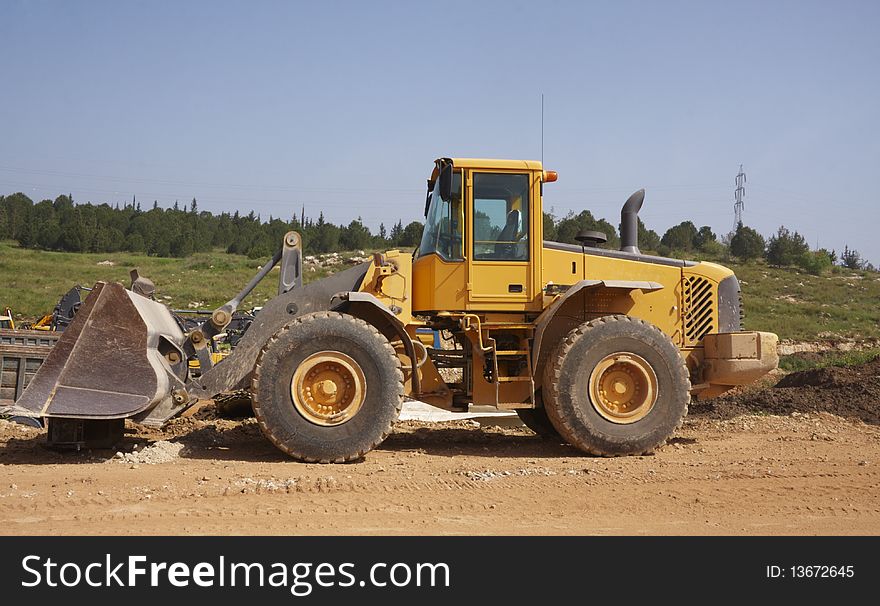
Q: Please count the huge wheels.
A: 2